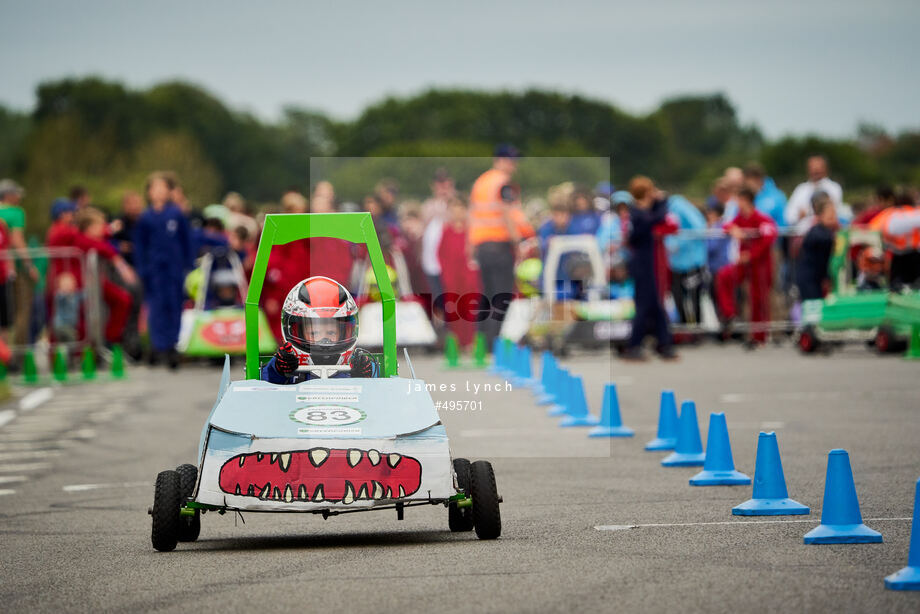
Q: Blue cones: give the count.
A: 14